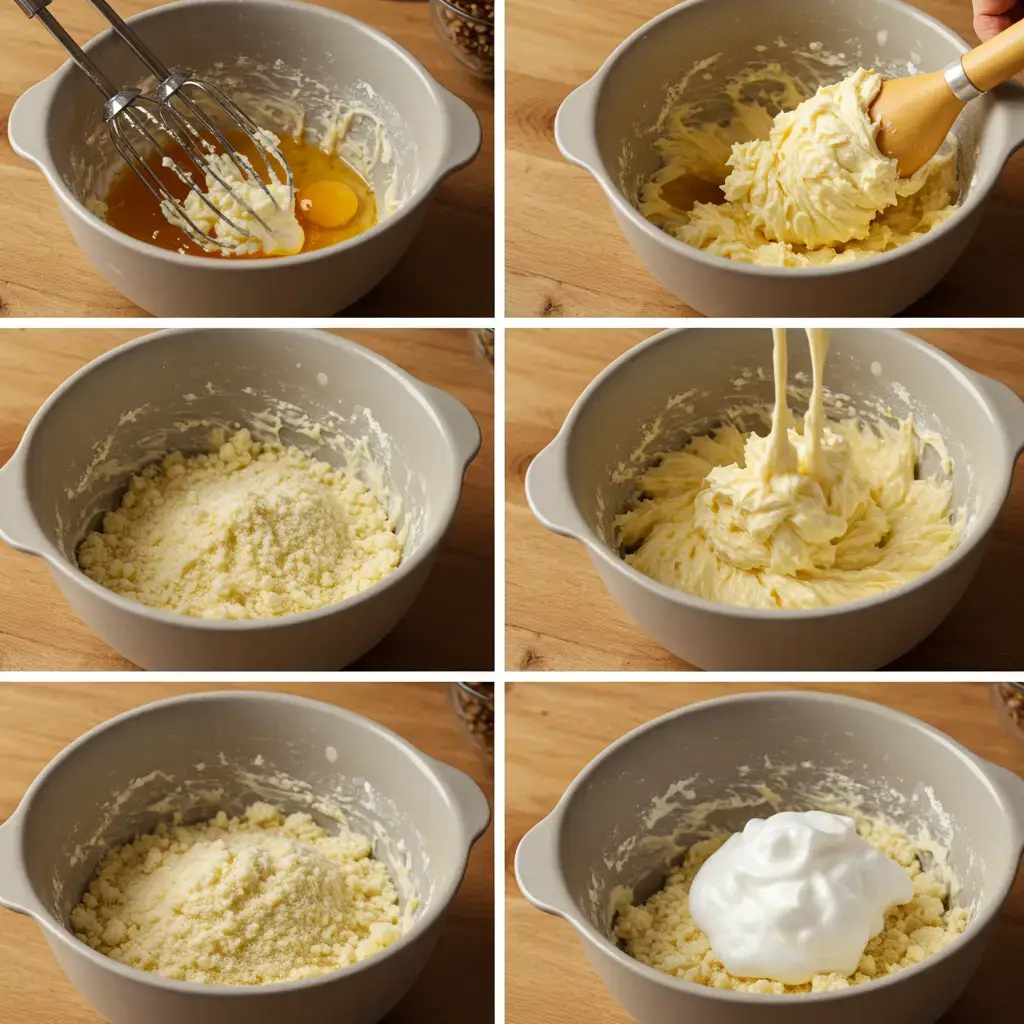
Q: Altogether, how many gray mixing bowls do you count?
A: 6